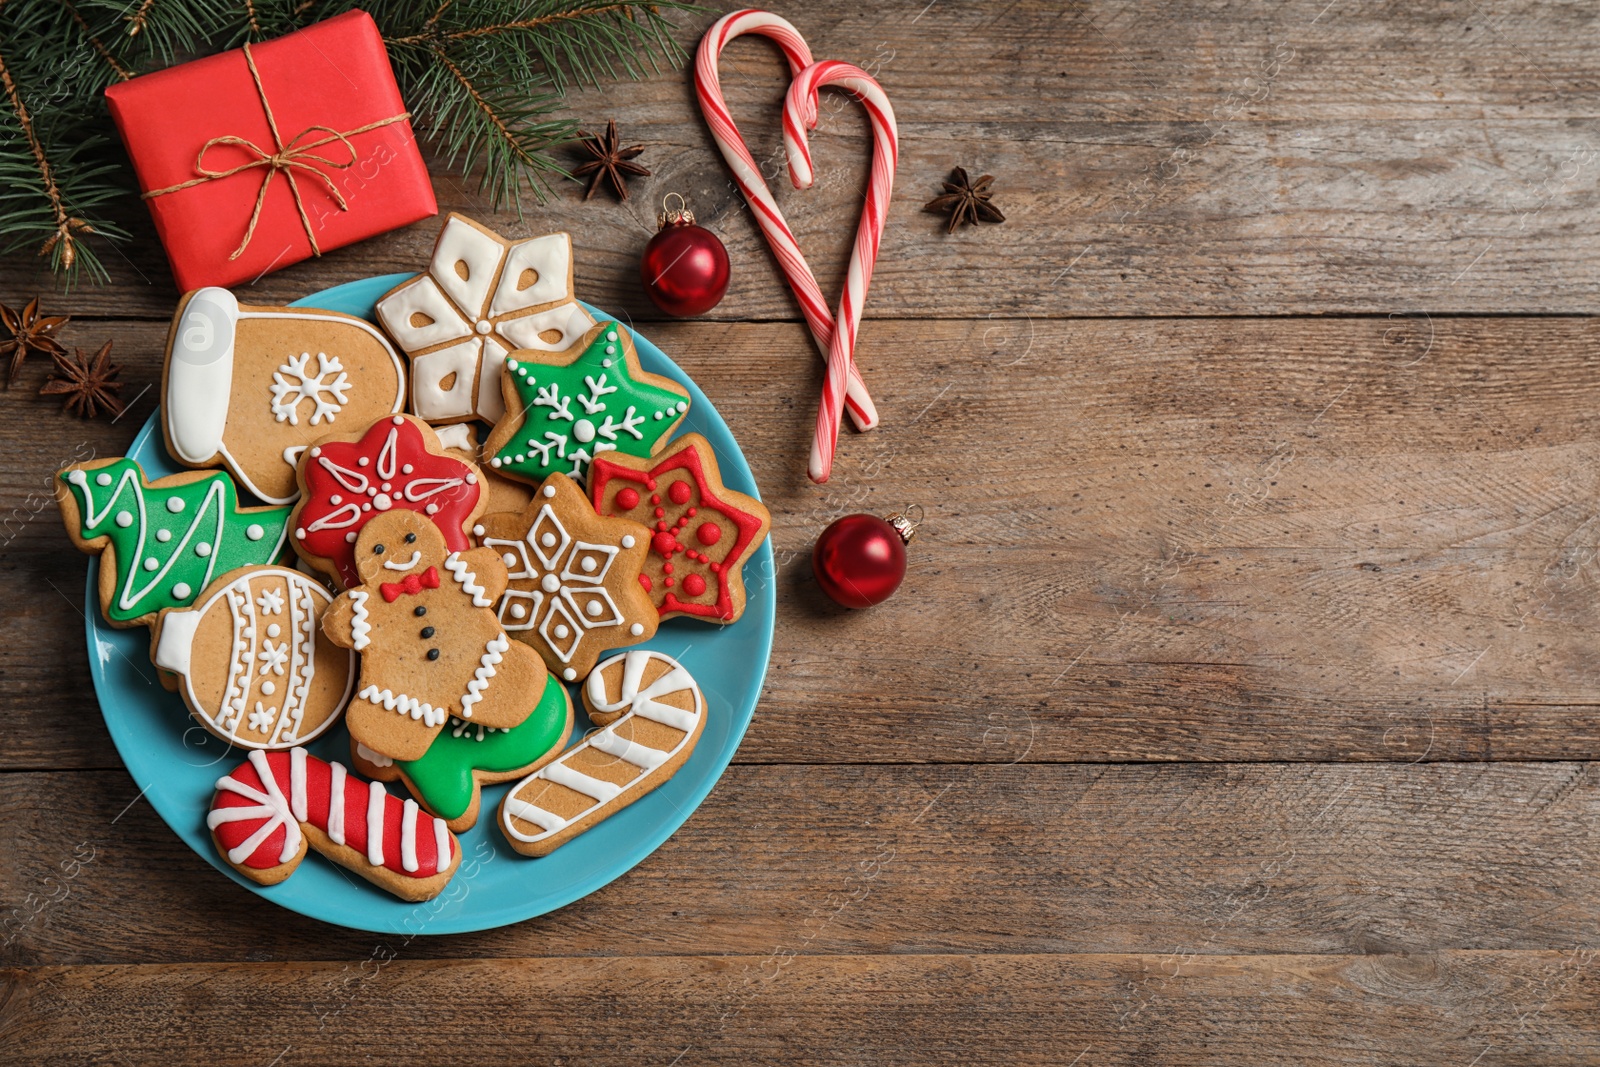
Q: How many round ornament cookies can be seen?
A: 1